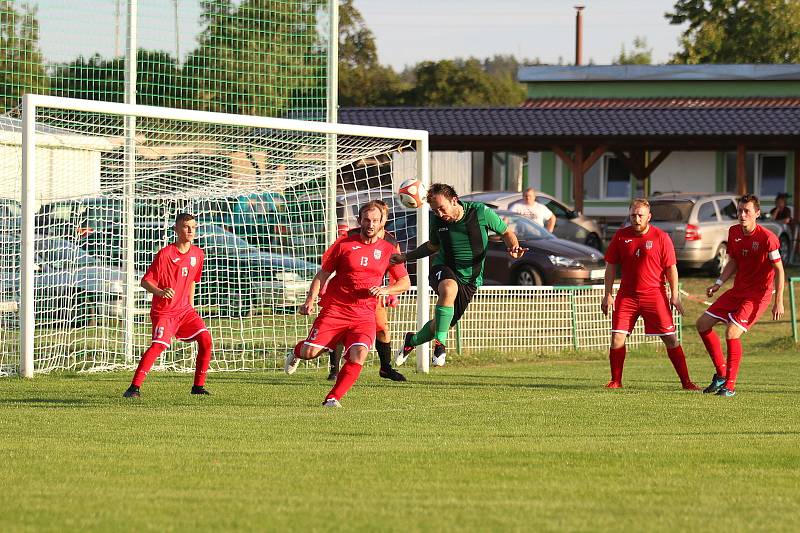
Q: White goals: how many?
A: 1